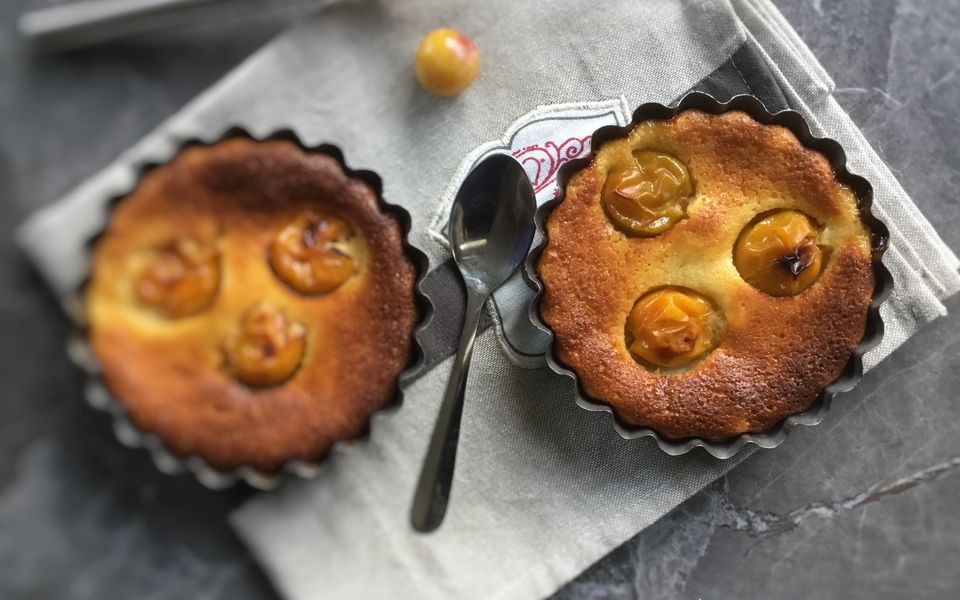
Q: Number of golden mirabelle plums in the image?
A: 7